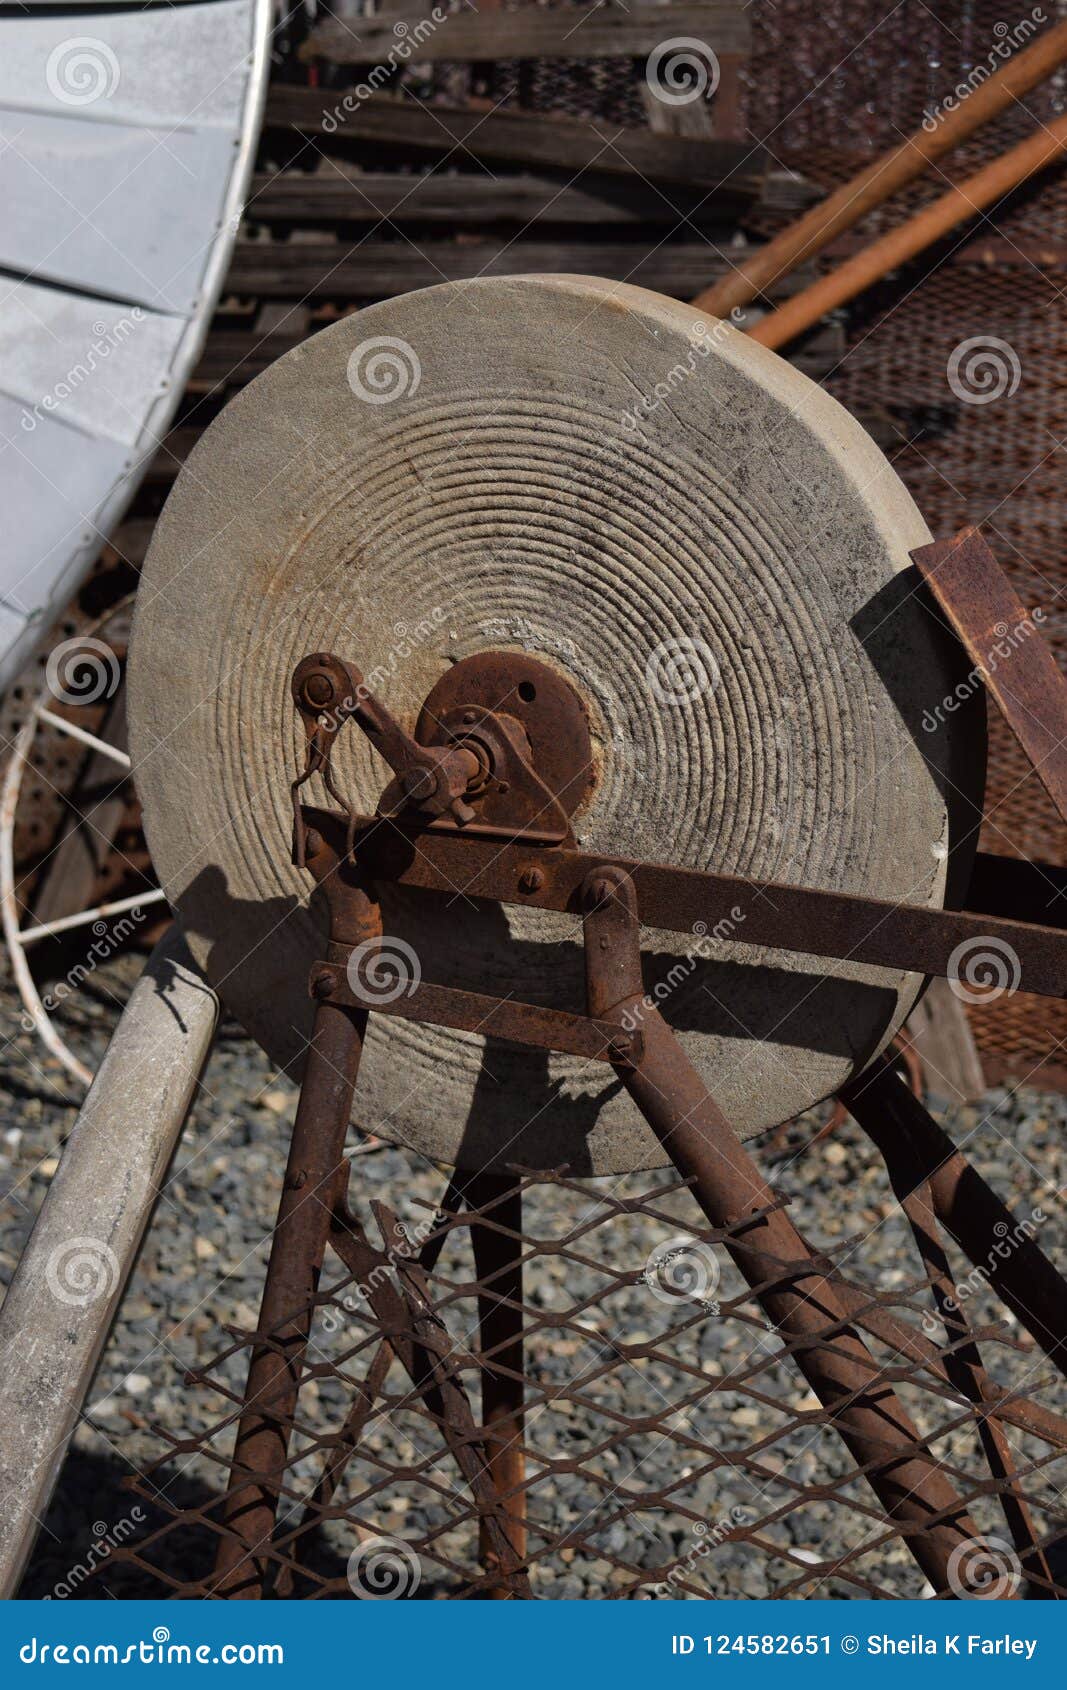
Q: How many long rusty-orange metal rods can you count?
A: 2